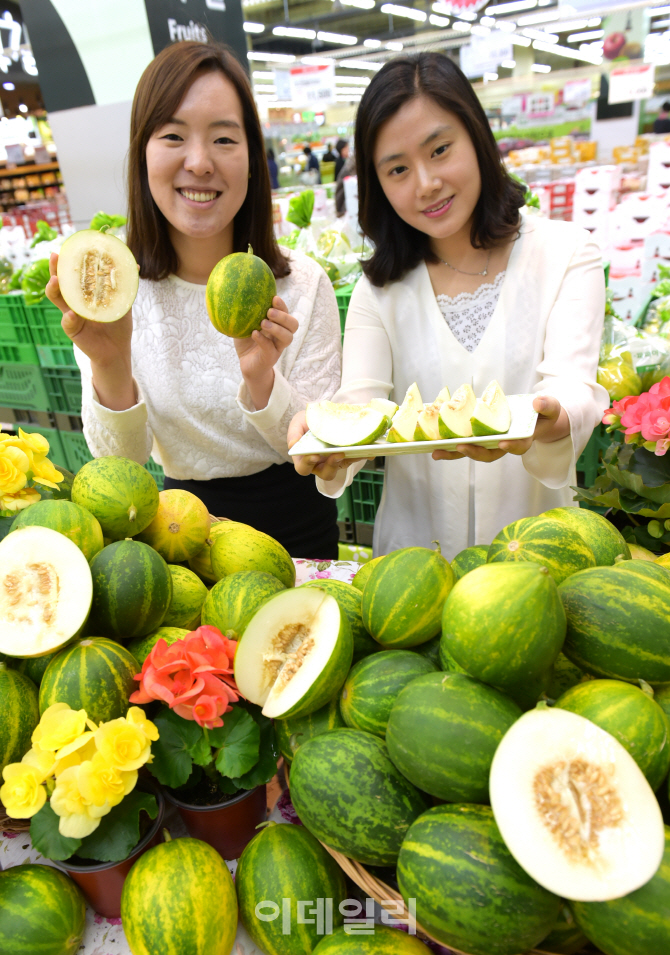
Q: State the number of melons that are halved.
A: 4